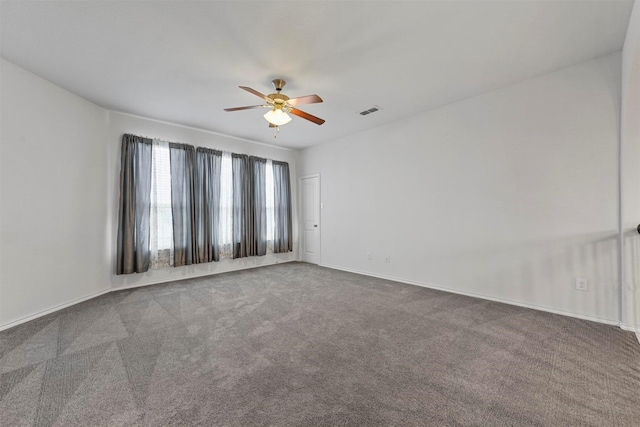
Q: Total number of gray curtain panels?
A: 6